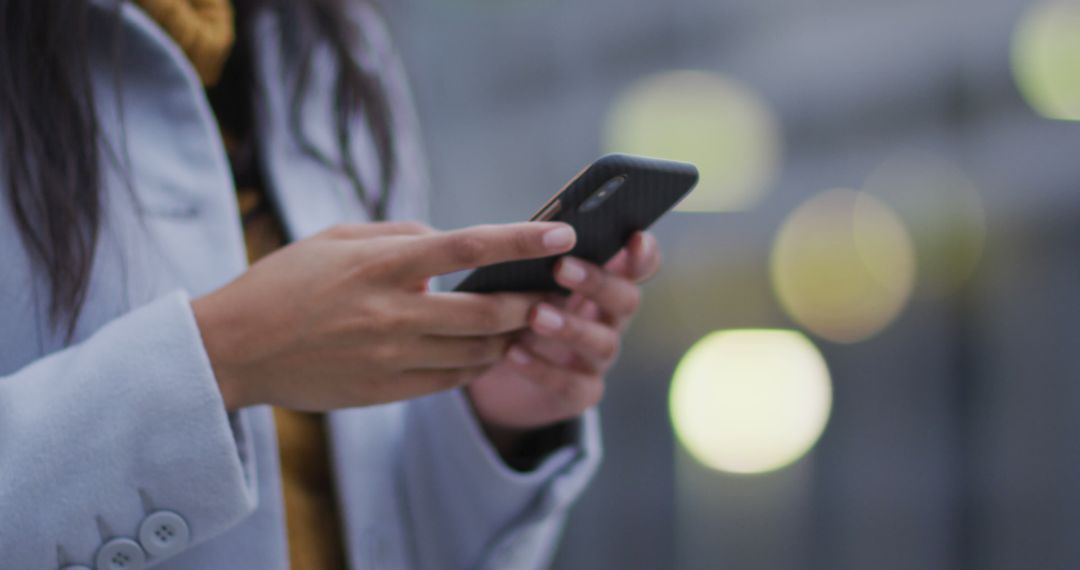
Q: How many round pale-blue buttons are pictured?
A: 3